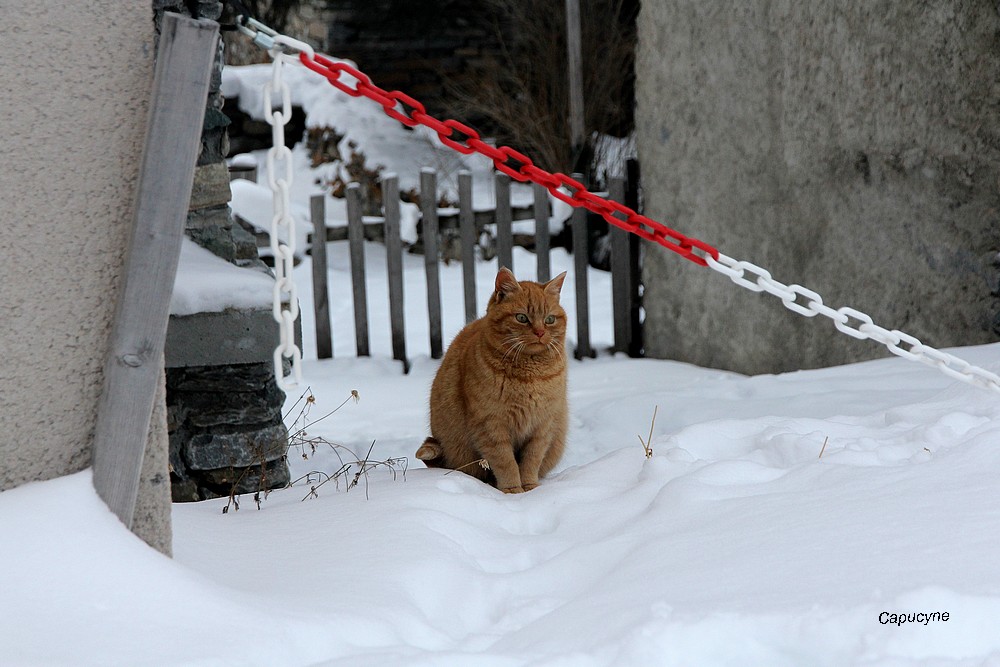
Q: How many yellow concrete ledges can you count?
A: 0